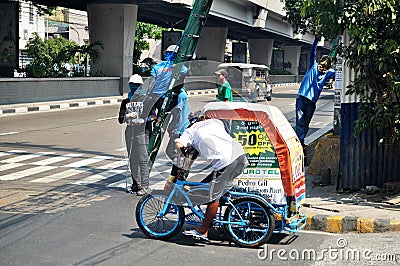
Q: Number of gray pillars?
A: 4